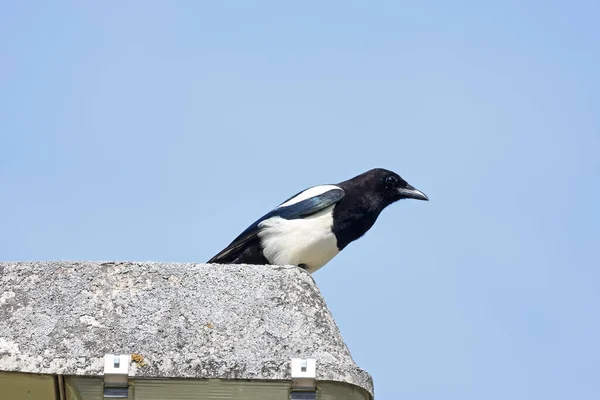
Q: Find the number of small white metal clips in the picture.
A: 2